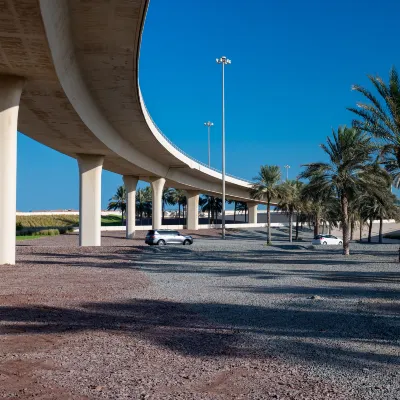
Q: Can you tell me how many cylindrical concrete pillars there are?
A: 6